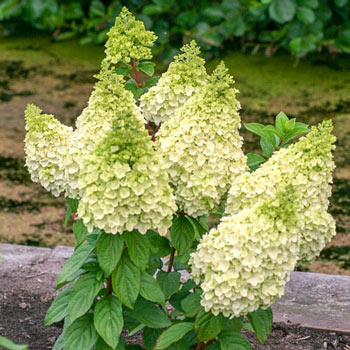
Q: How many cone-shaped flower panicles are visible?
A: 8